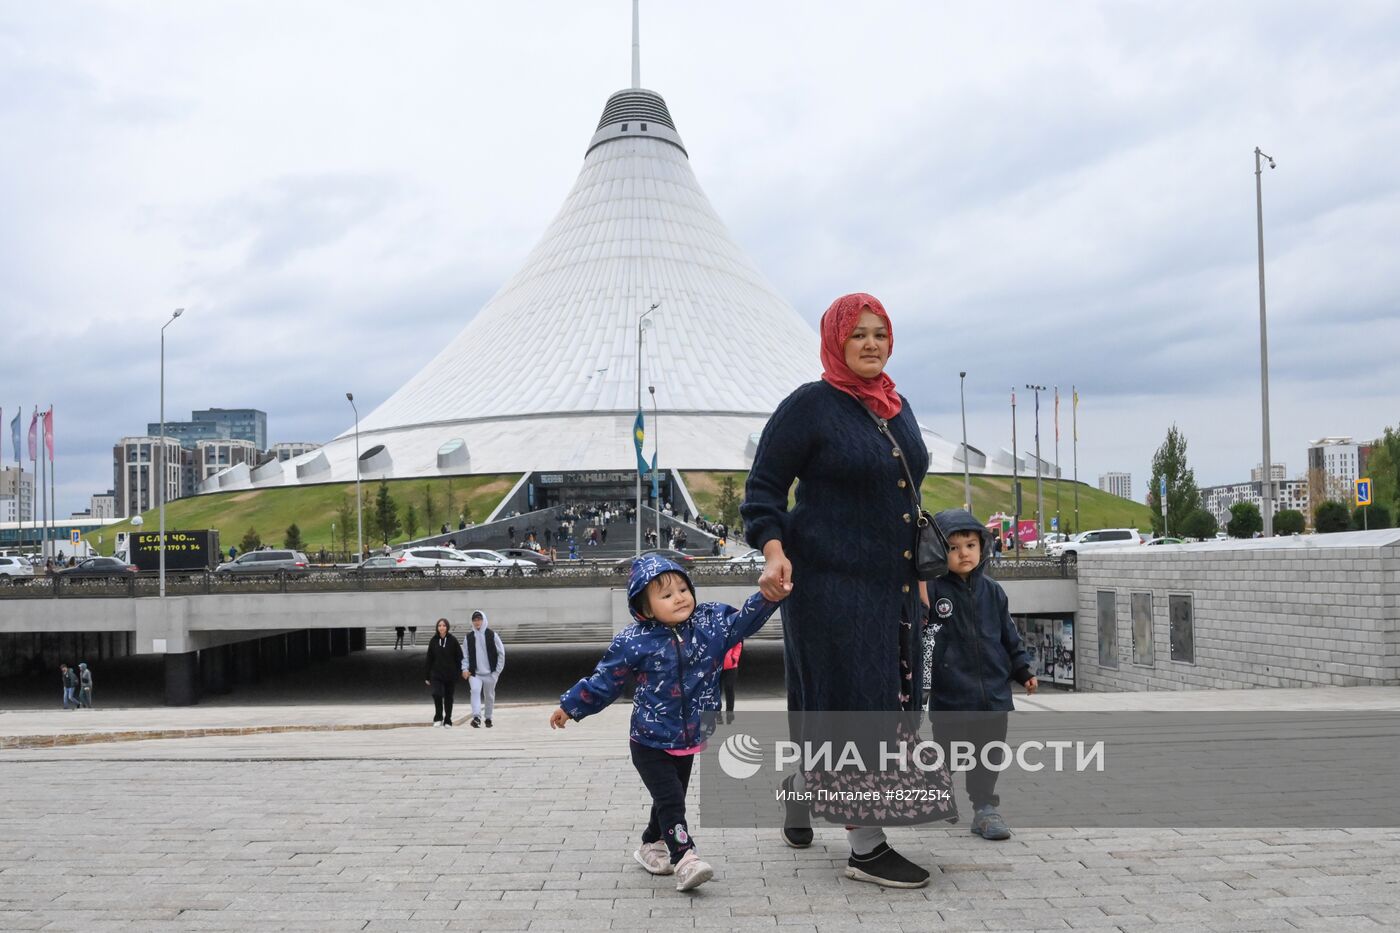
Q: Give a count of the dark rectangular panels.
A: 3